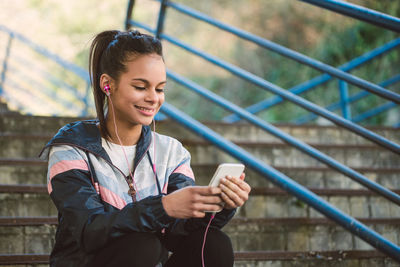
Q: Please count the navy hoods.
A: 1